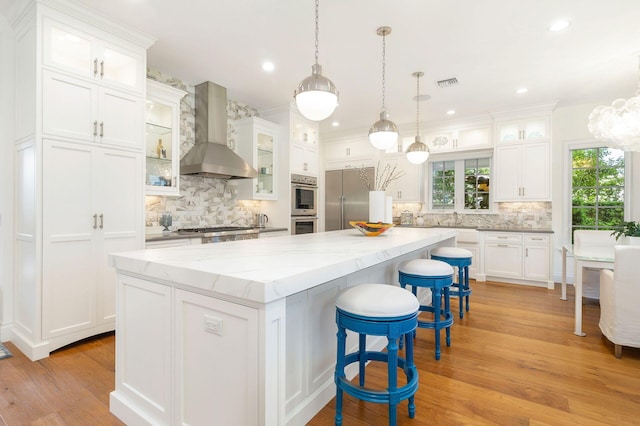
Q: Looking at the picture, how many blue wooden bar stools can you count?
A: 3